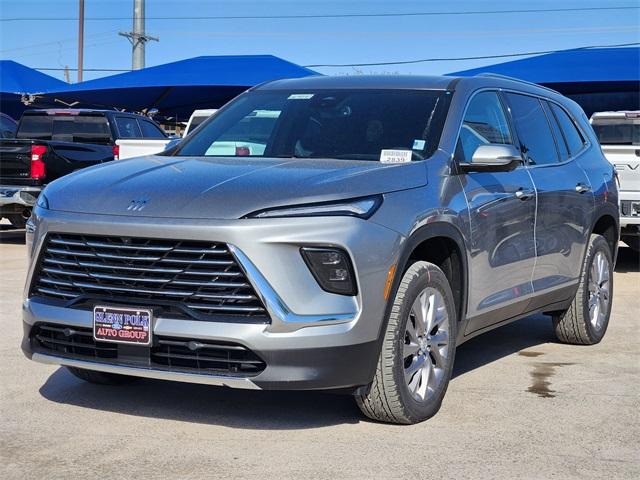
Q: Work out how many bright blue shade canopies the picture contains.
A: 3